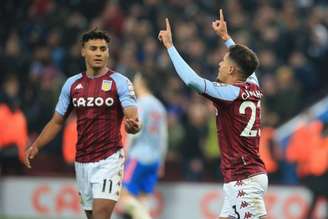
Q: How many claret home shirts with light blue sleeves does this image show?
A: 2